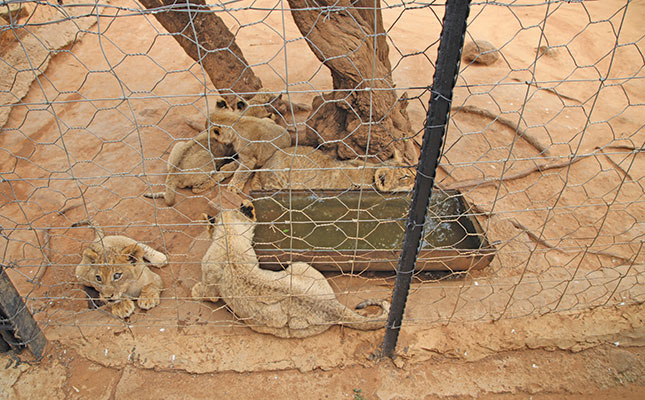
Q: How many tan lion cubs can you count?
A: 6